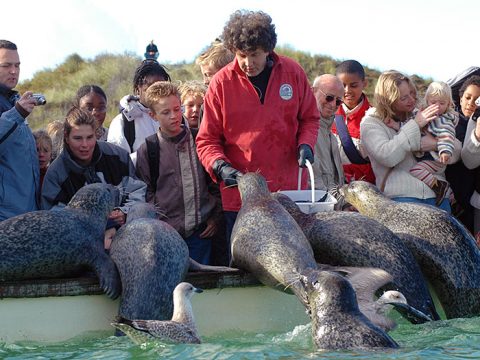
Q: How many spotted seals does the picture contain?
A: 6